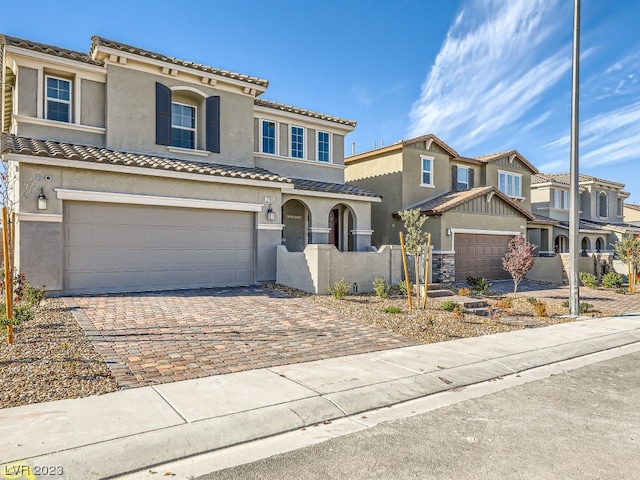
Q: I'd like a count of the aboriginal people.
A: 0